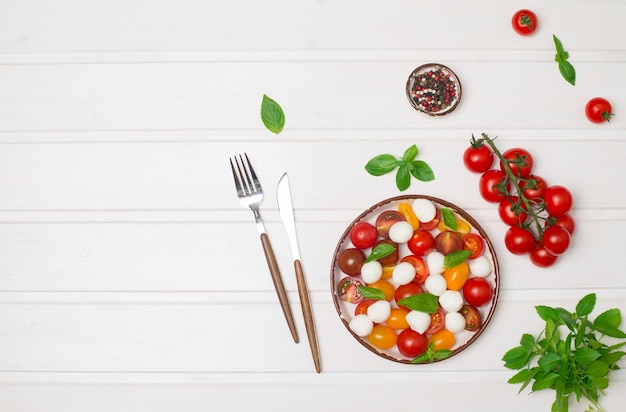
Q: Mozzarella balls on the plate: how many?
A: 12